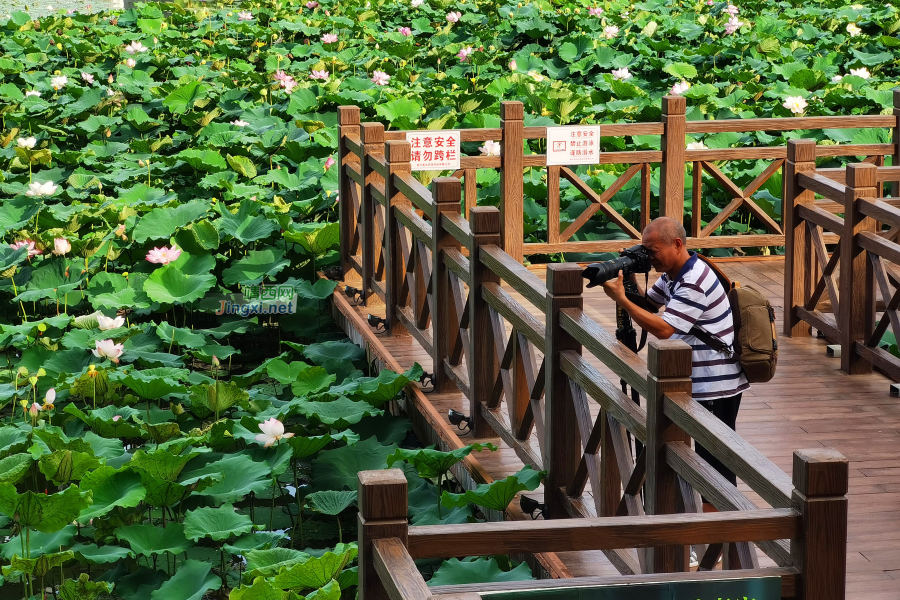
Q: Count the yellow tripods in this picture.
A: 0